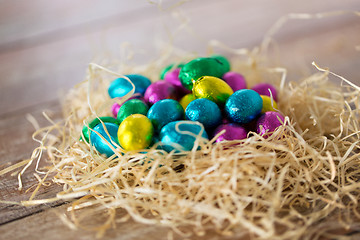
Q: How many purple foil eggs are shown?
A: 7